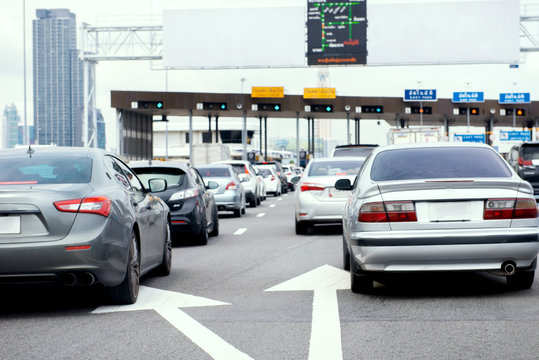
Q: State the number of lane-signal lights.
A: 8